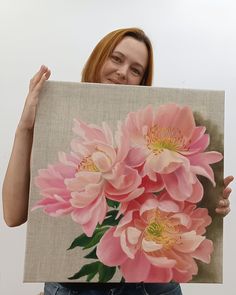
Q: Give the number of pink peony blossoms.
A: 3